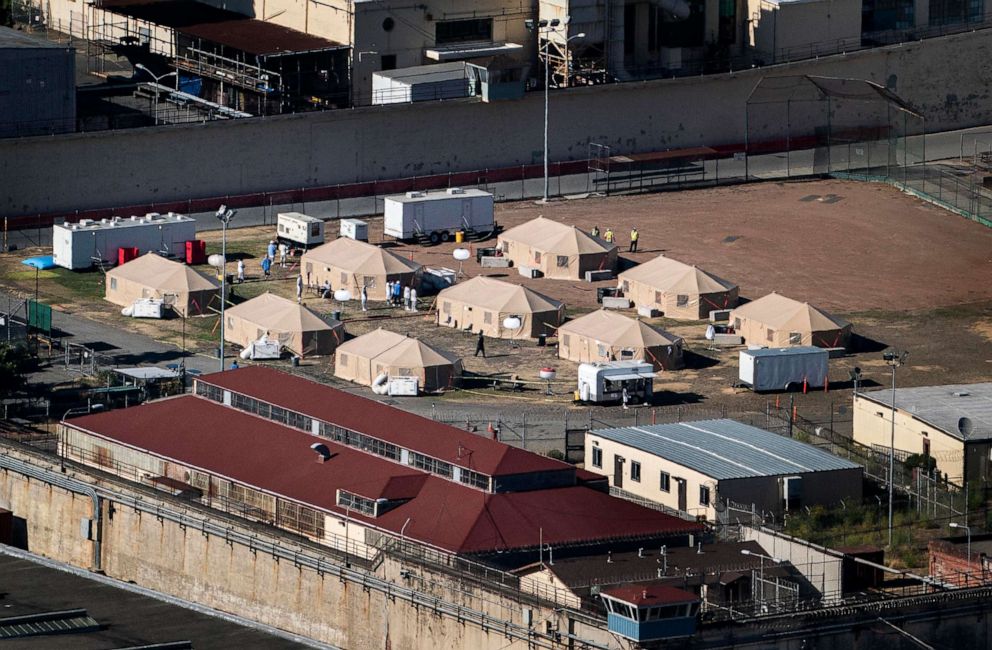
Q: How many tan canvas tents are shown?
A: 9